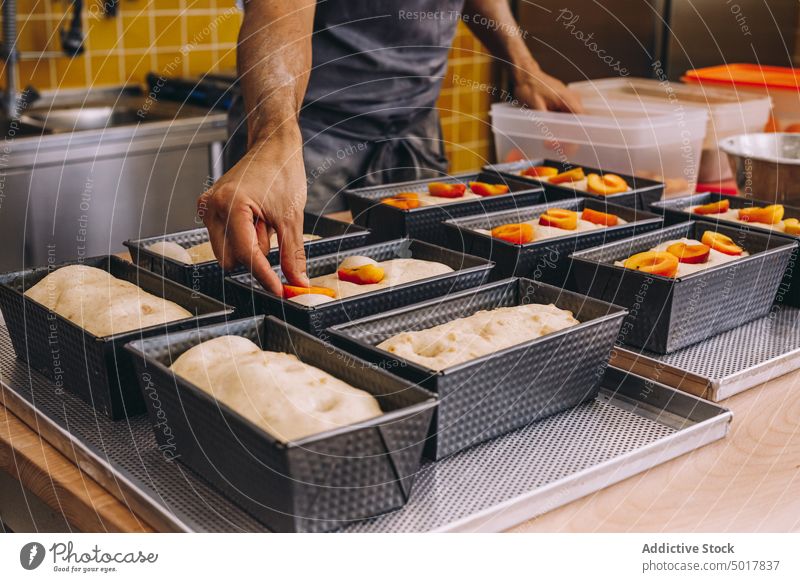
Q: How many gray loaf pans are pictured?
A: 10